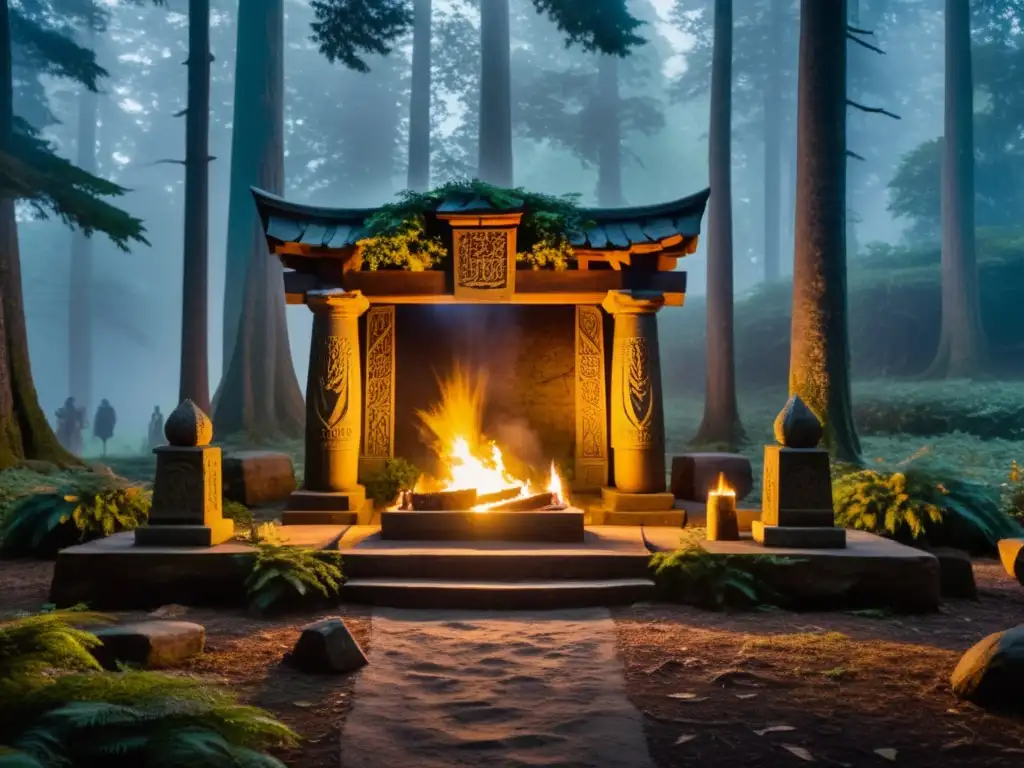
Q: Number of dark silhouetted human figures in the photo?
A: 3